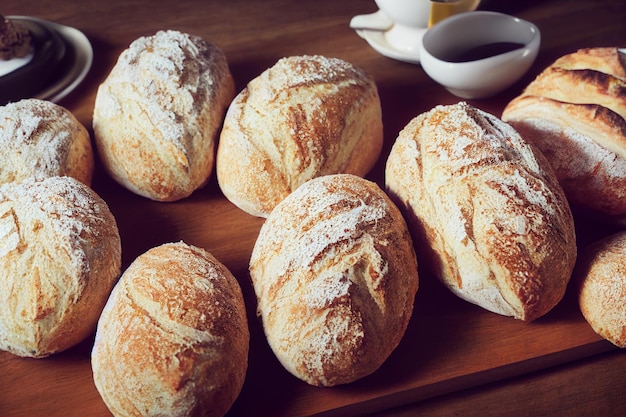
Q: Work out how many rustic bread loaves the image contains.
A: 9